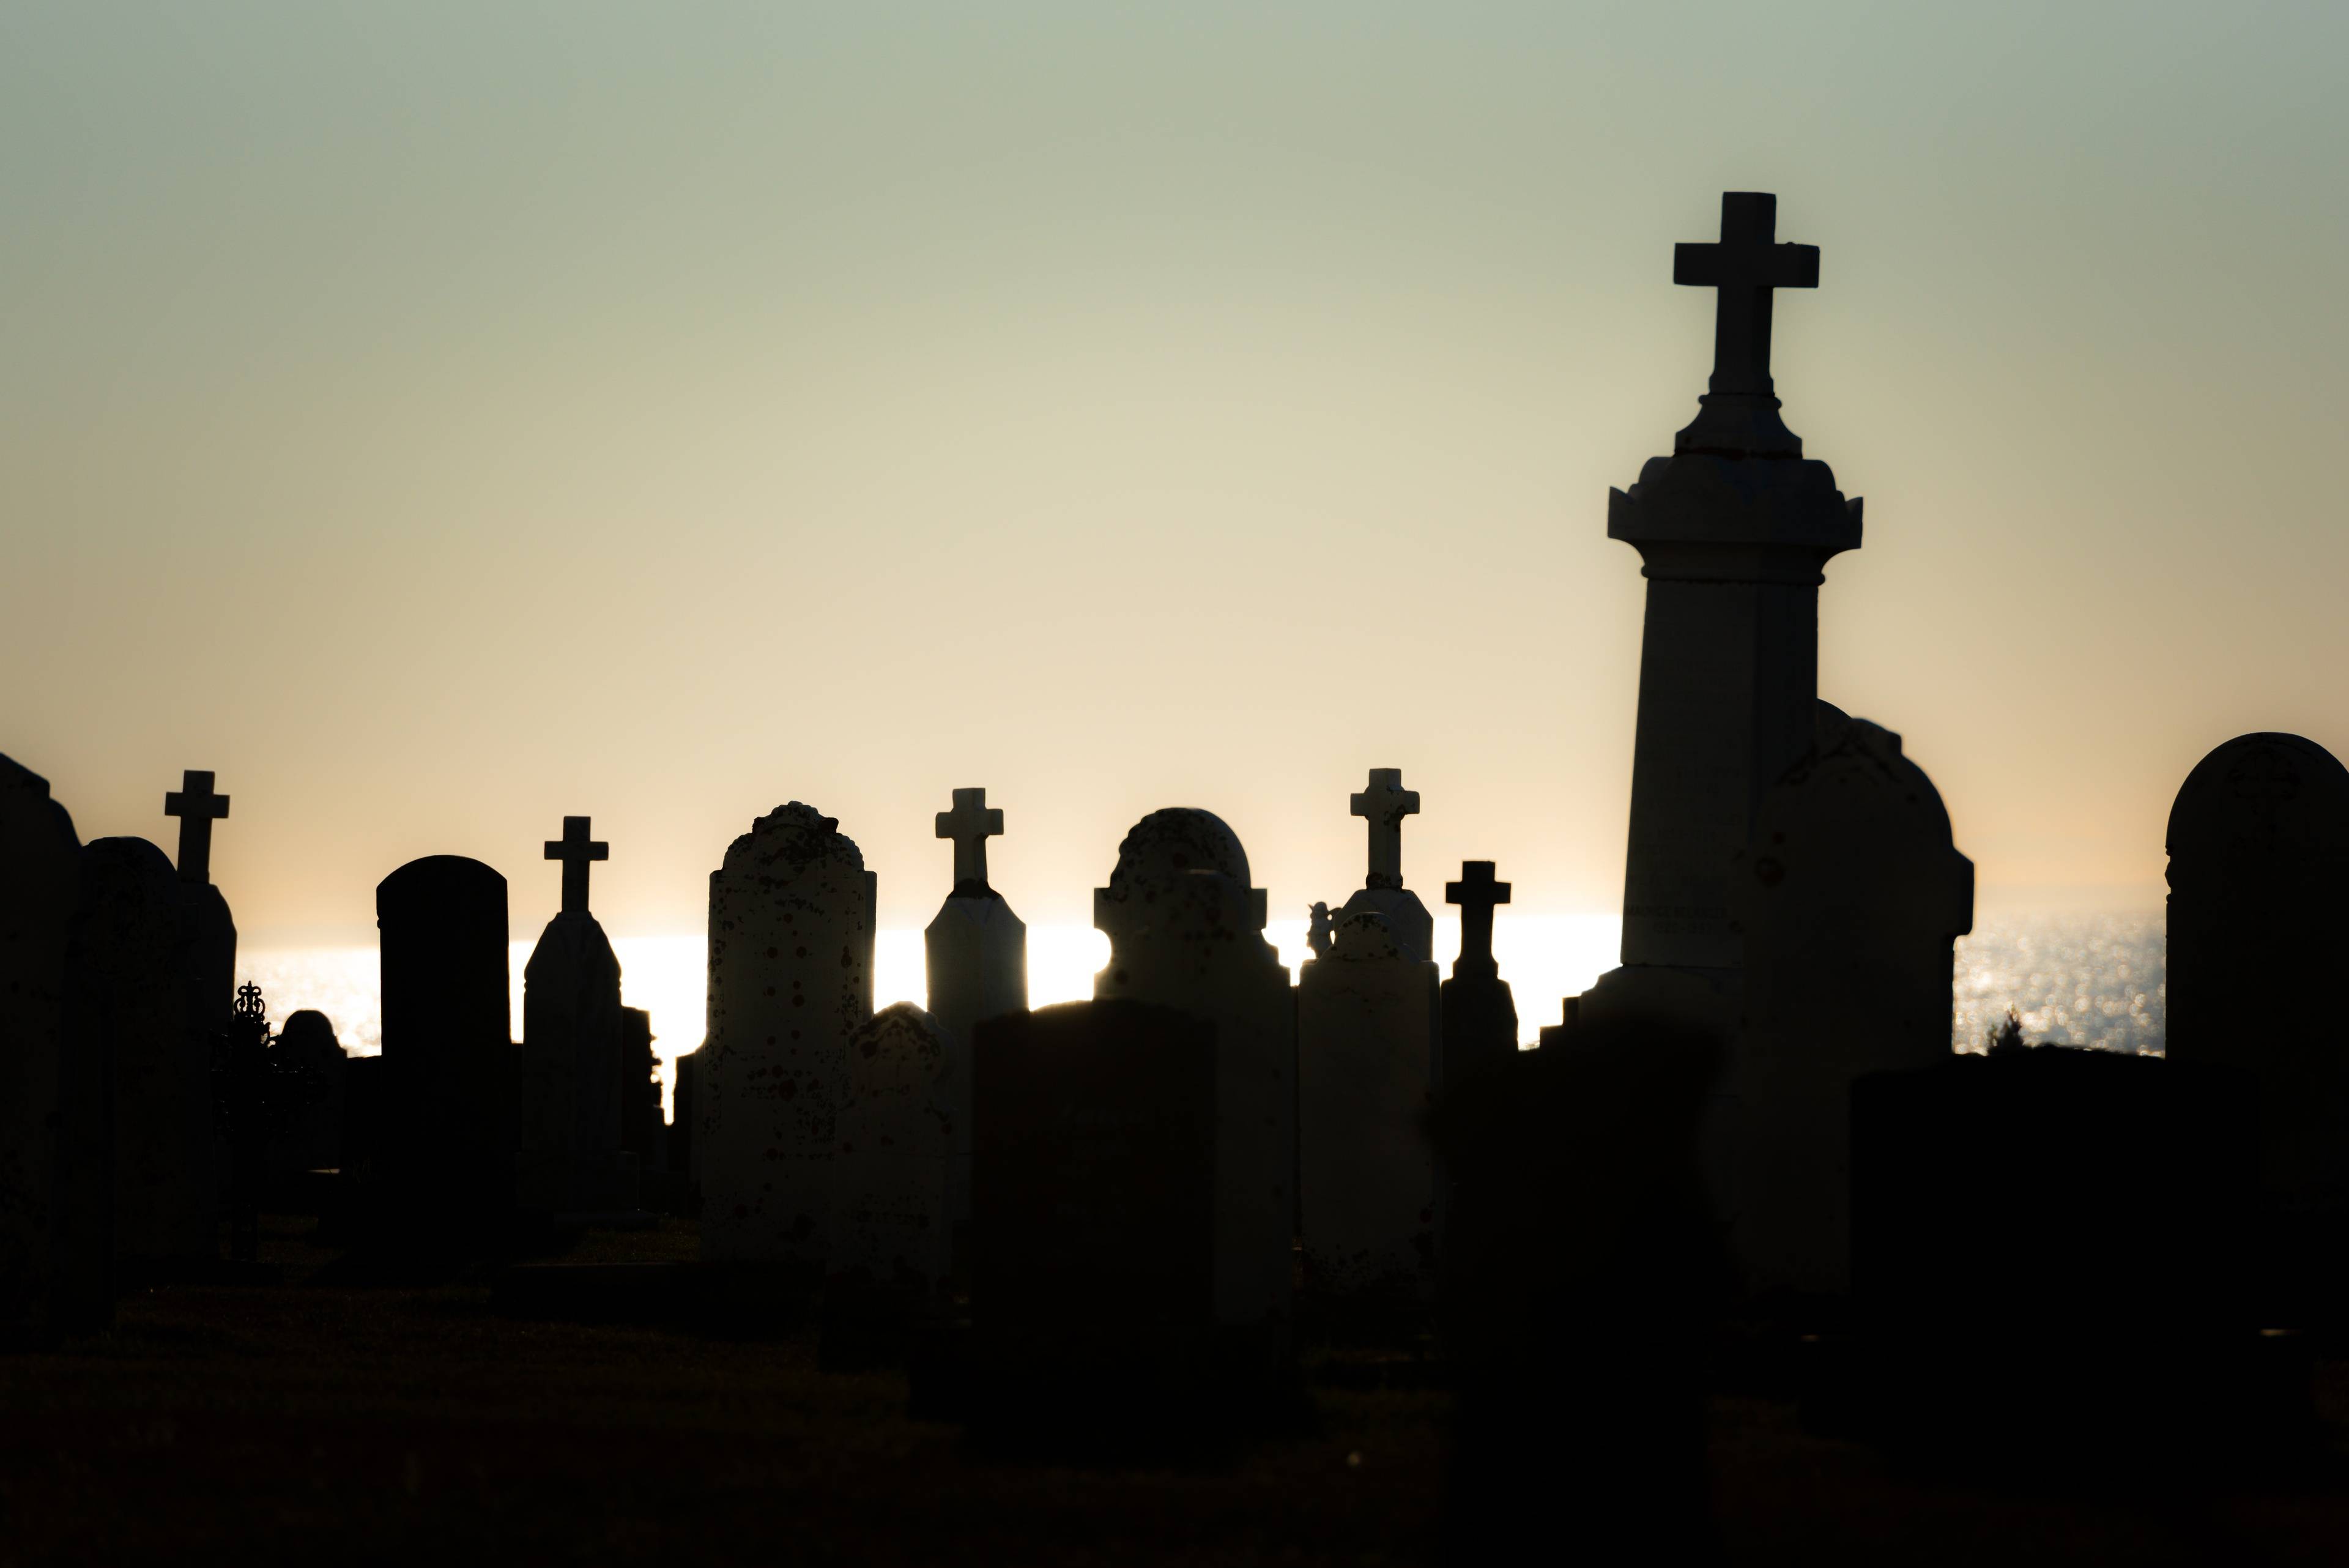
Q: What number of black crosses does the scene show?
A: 6